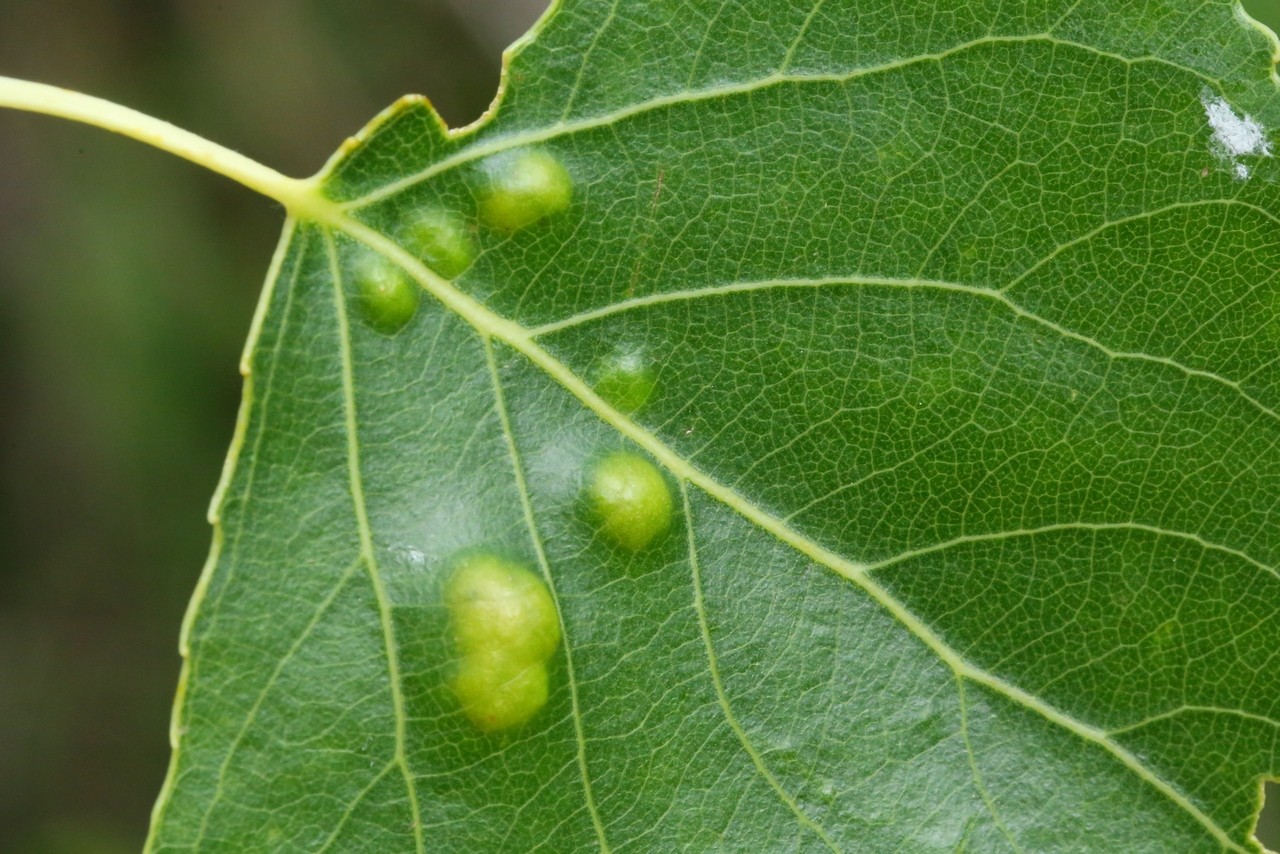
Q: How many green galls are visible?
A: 6